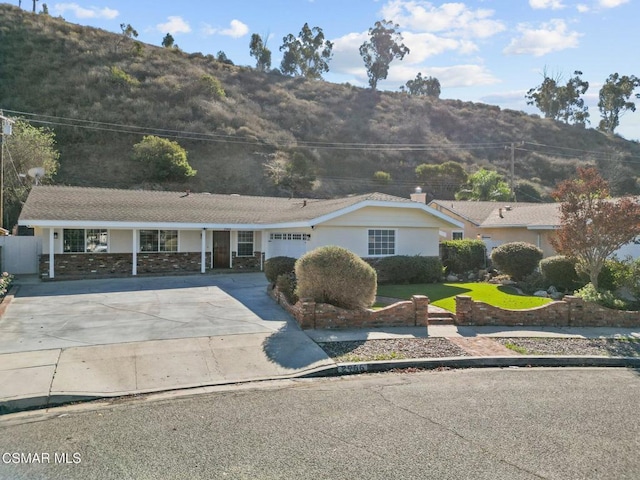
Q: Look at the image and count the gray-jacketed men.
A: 0